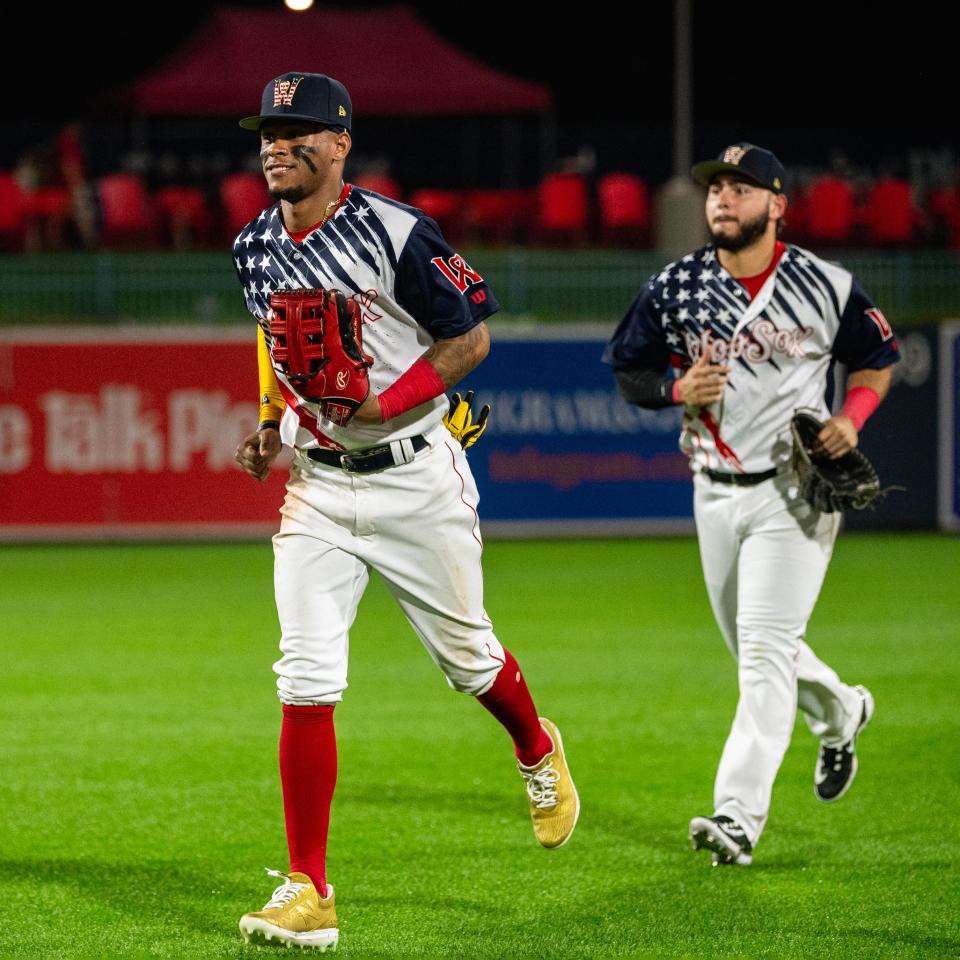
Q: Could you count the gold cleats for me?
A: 2